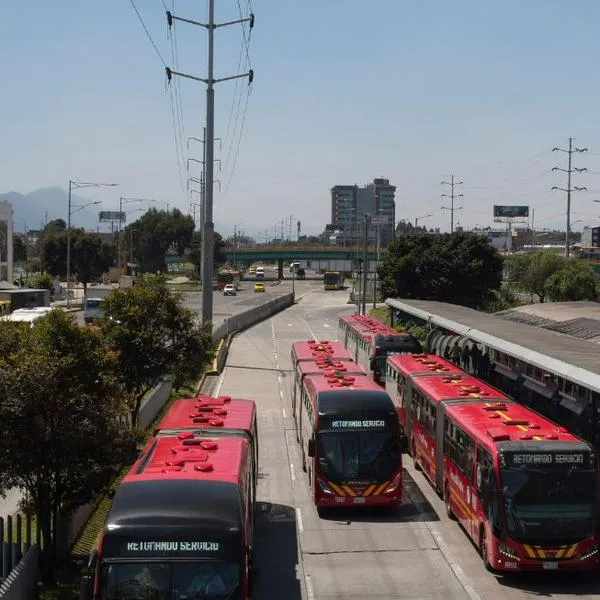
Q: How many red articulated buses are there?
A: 4